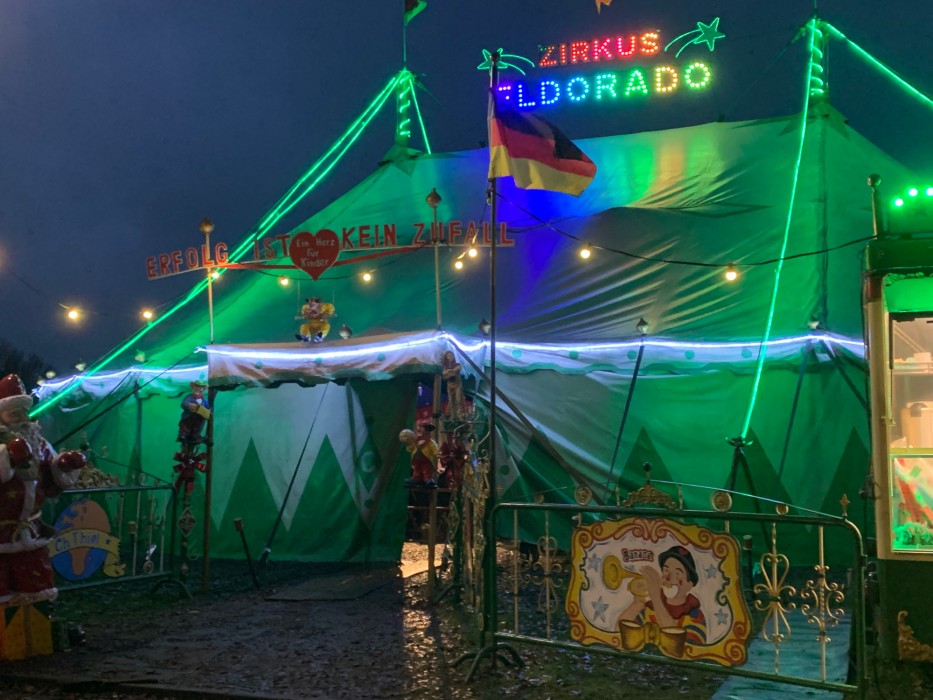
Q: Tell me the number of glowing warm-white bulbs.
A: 9